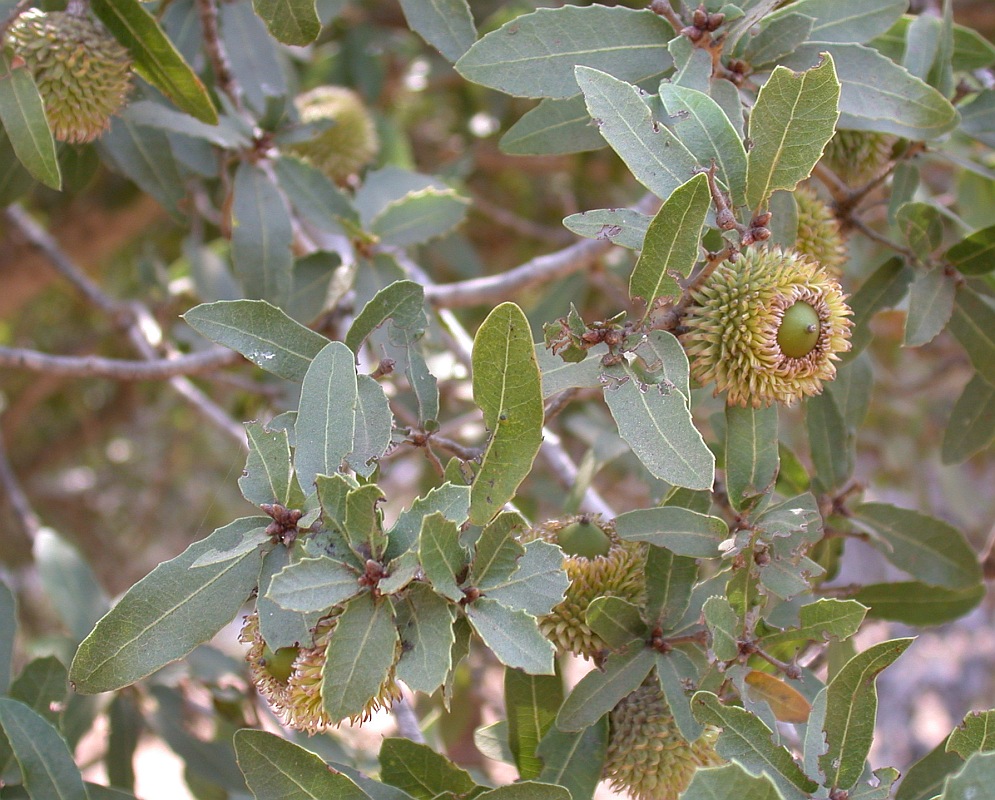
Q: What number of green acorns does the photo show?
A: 3